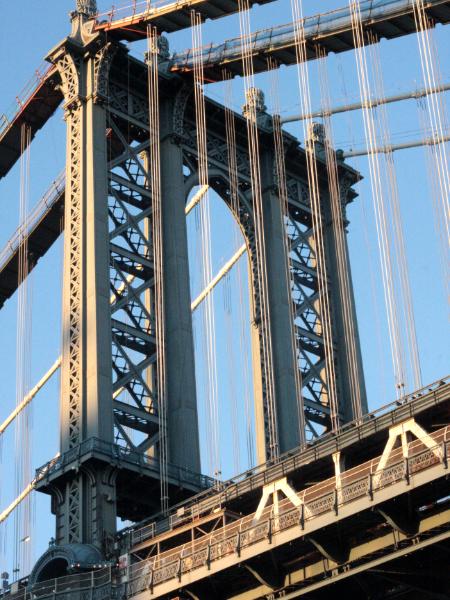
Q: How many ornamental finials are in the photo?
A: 4